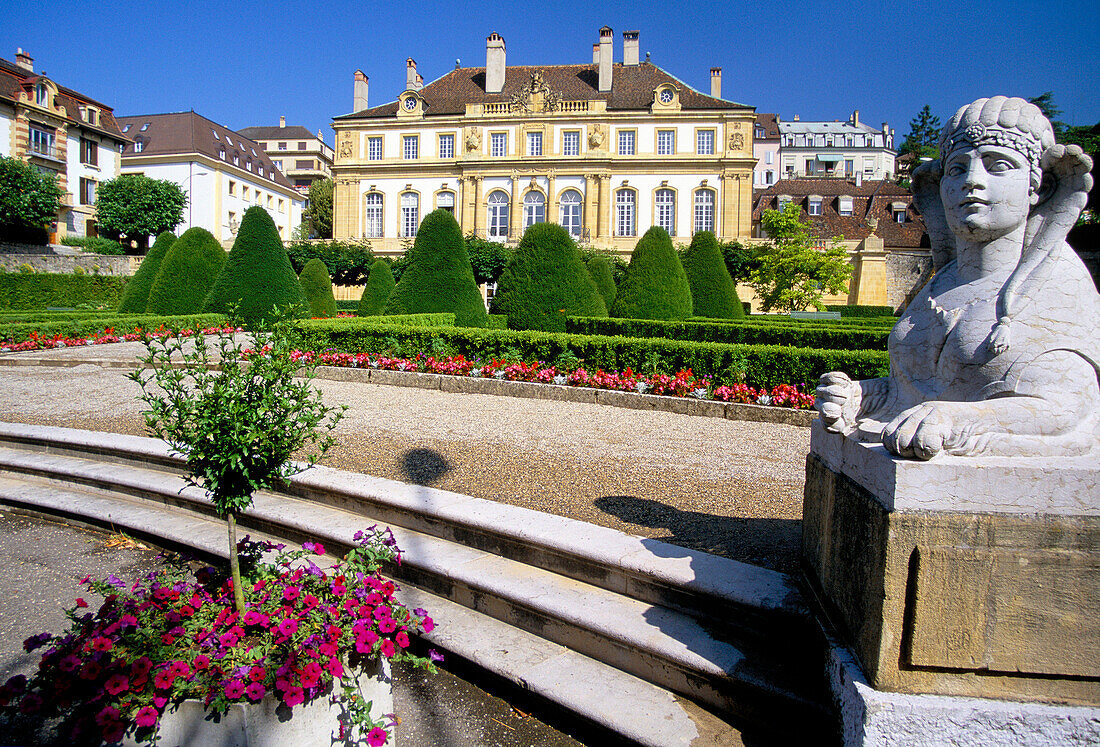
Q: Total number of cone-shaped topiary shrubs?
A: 10